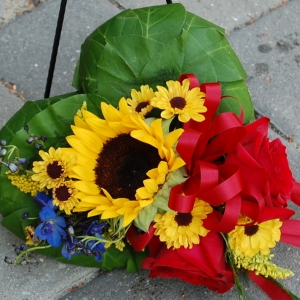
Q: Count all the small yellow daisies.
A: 6